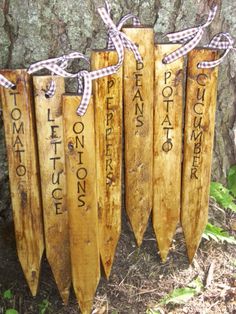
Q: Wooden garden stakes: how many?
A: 7